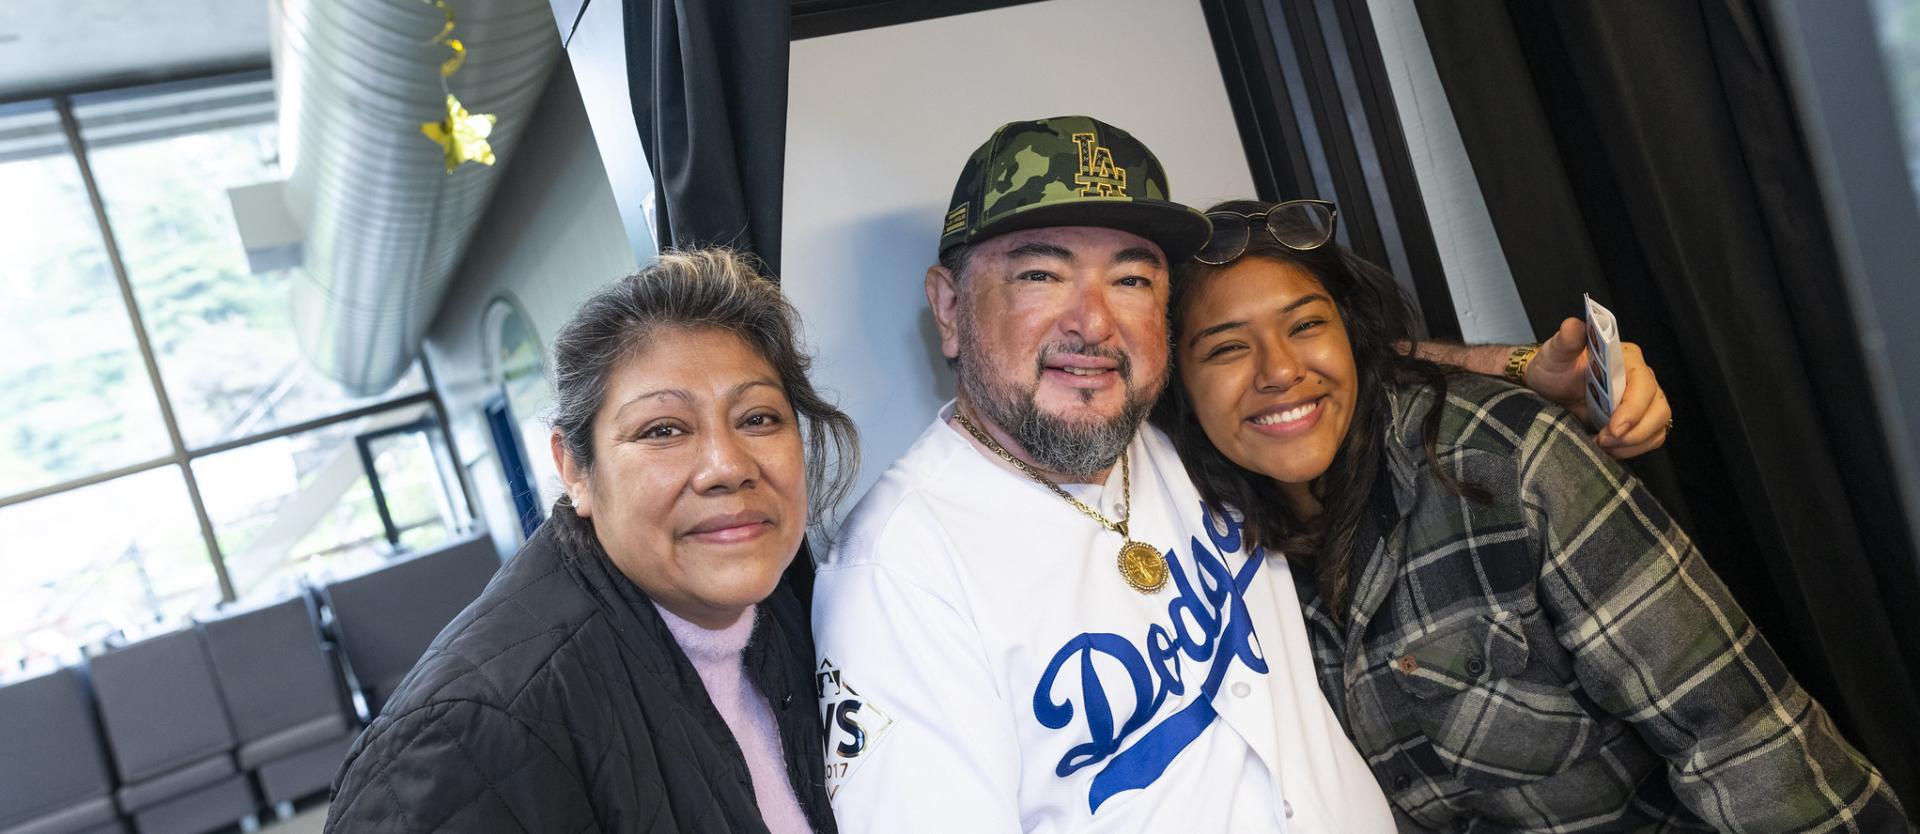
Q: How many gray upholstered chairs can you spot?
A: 4